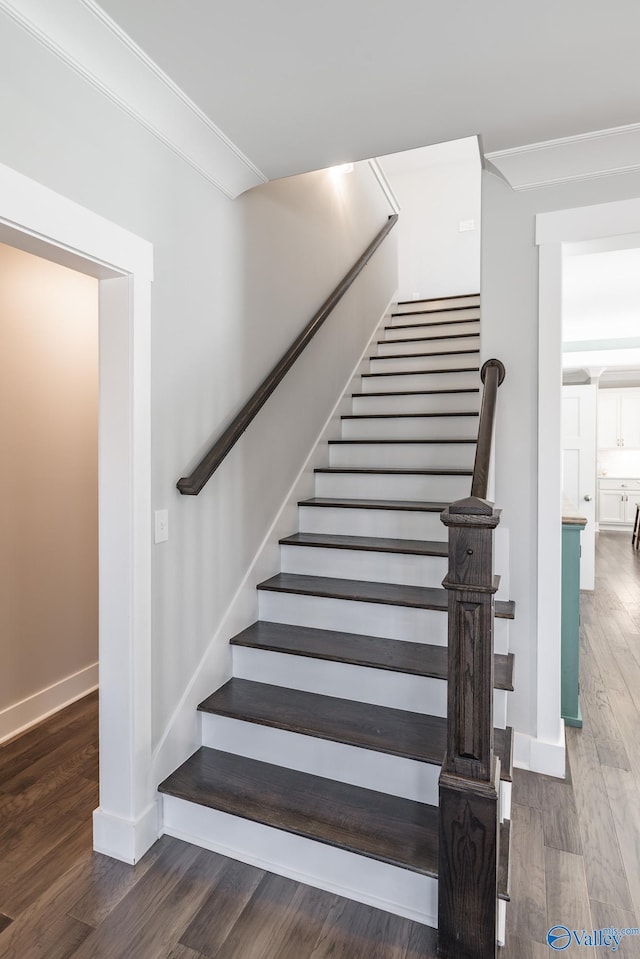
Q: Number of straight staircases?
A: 1